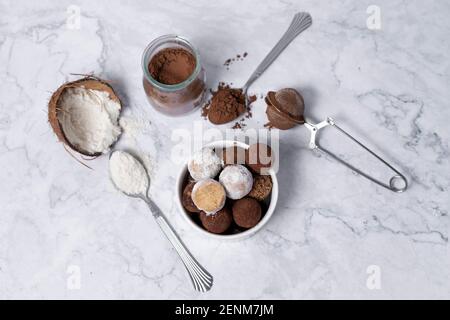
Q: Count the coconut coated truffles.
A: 3